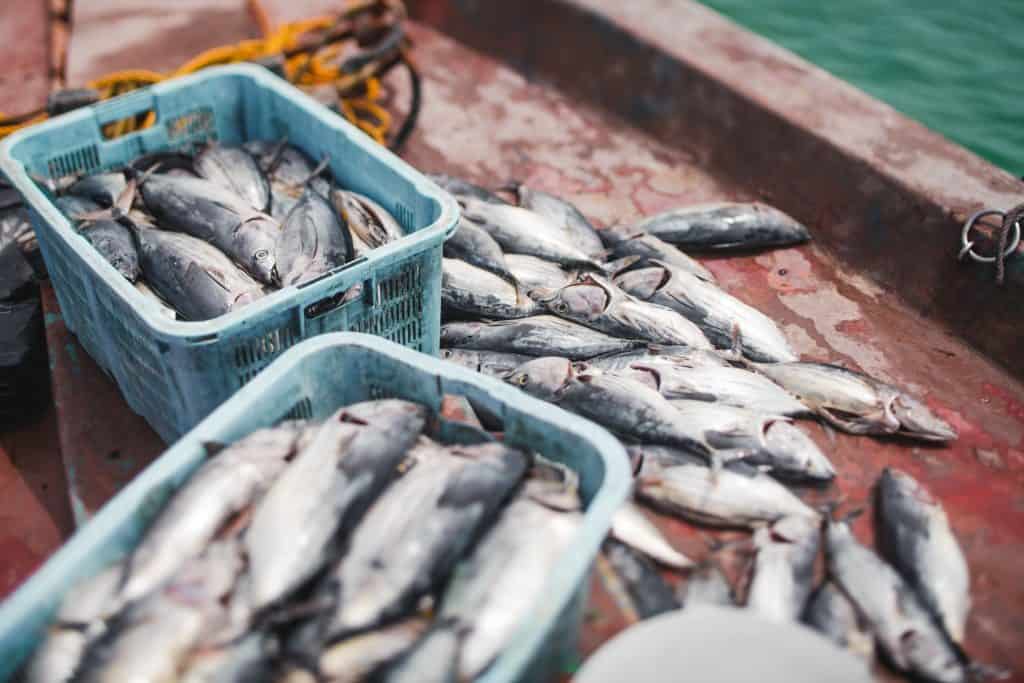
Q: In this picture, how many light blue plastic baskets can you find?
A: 2